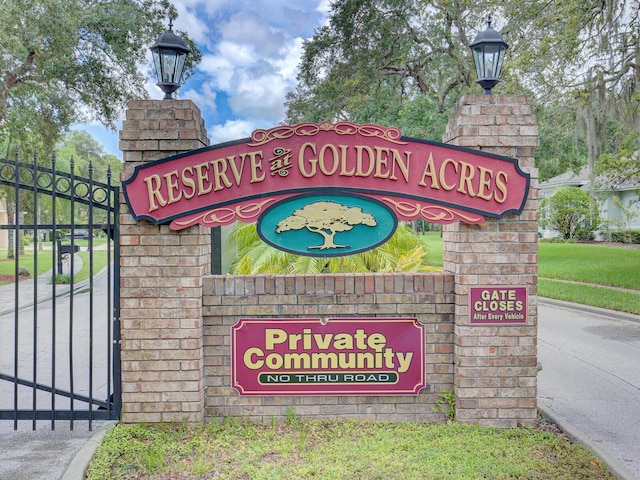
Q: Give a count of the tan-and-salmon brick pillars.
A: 2